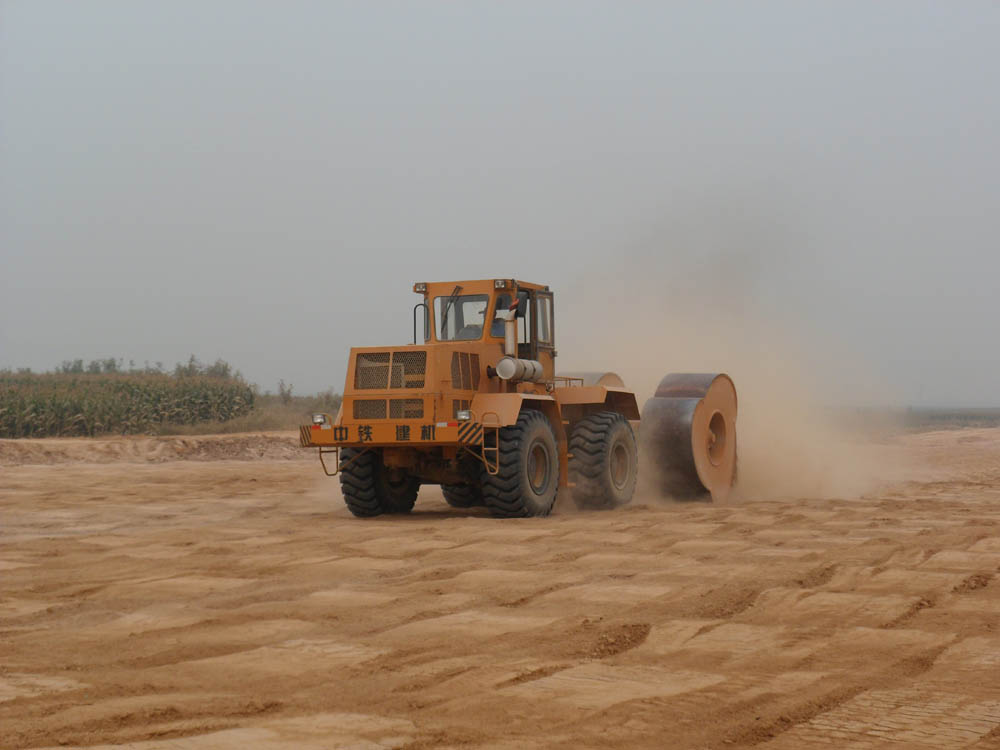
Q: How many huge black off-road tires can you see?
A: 4